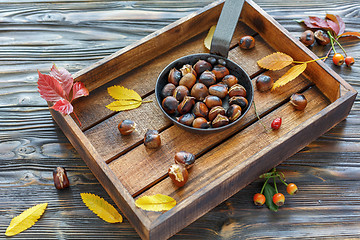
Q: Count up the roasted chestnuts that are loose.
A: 10